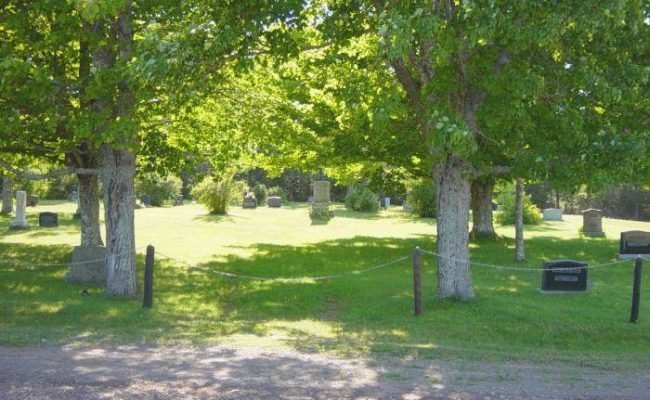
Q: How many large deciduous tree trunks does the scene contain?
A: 4